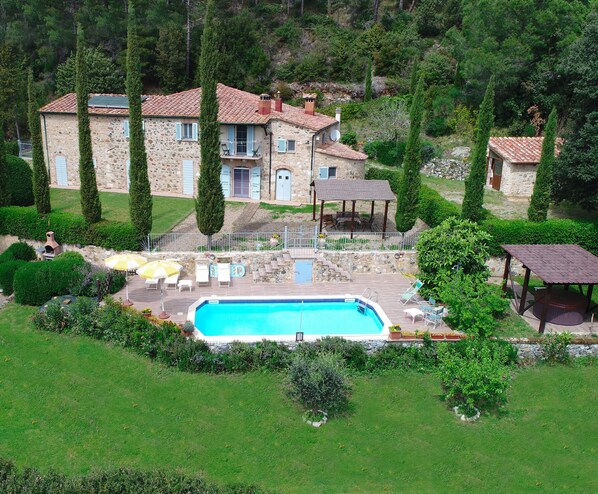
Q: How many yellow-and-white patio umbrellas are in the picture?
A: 2